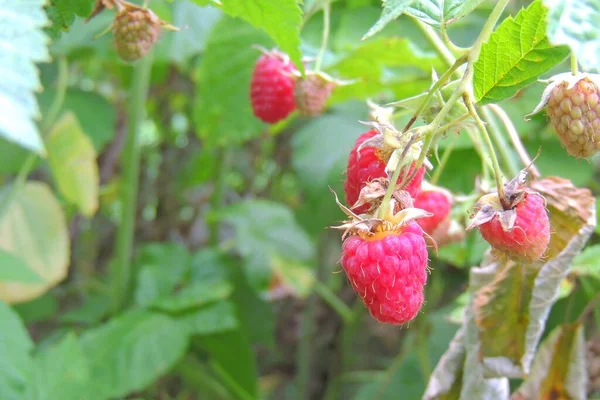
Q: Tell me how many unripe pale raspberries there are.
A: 3